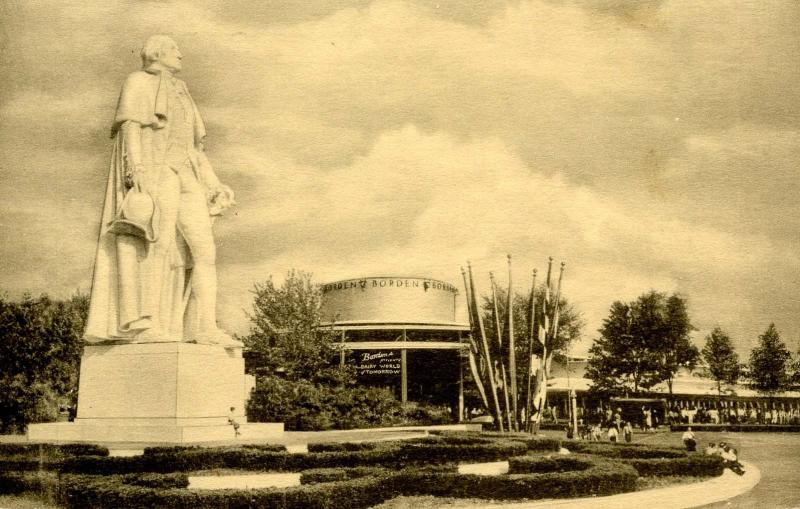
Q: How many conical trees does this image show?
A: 2